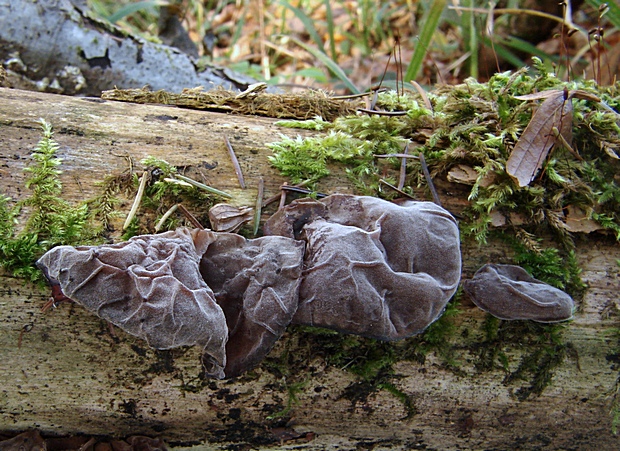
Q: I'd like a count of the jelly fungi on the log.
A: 4